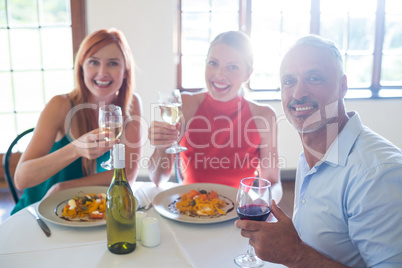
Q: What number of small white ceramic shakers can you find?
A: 2